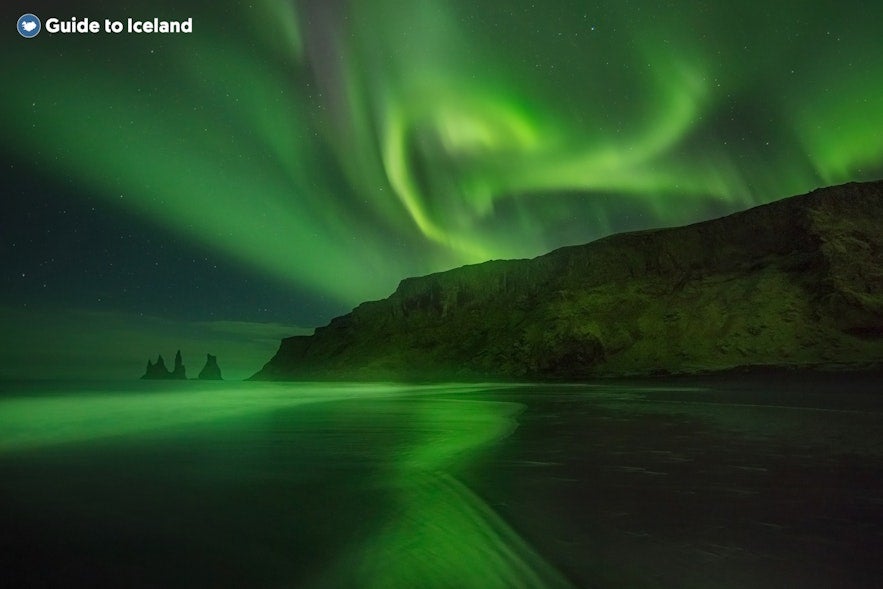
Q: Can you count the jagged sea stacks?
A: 3